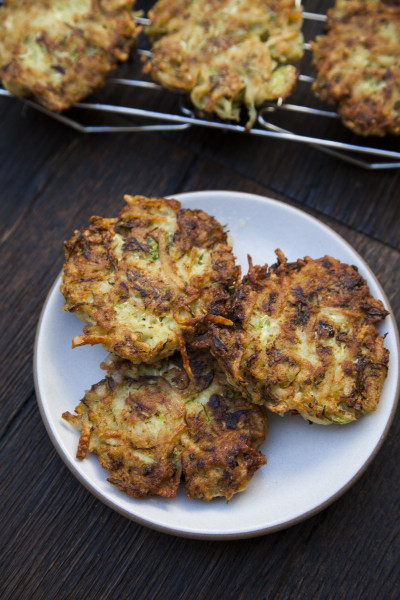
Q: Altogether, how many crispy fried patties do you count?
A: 6